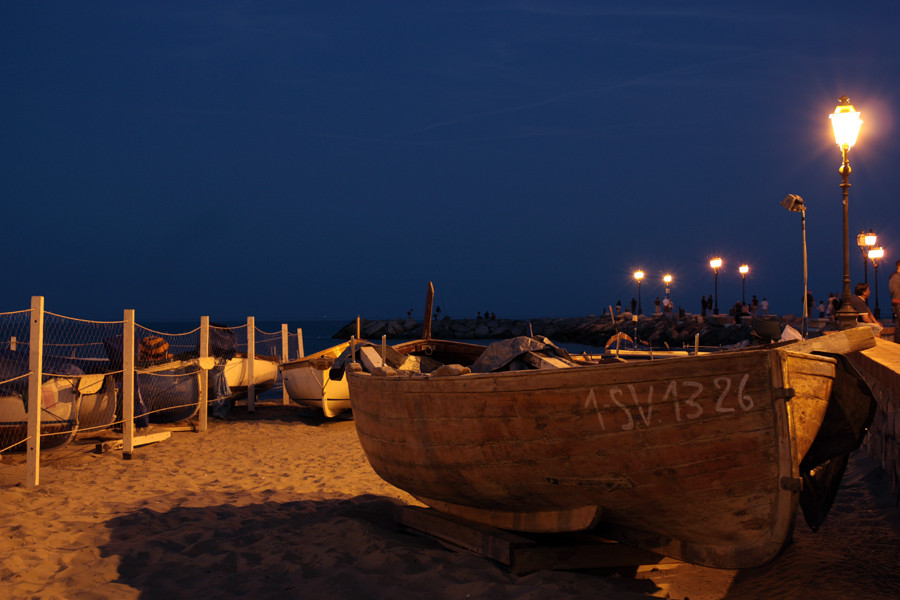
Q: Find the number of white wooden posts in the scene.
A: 6